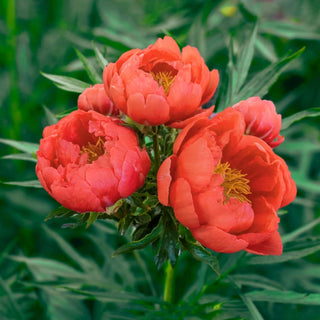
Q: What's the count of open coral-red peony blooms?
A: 3